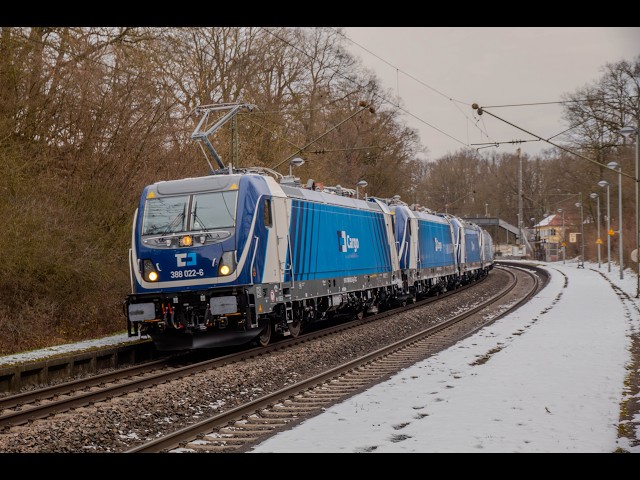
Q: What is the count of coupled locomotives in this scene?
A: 4